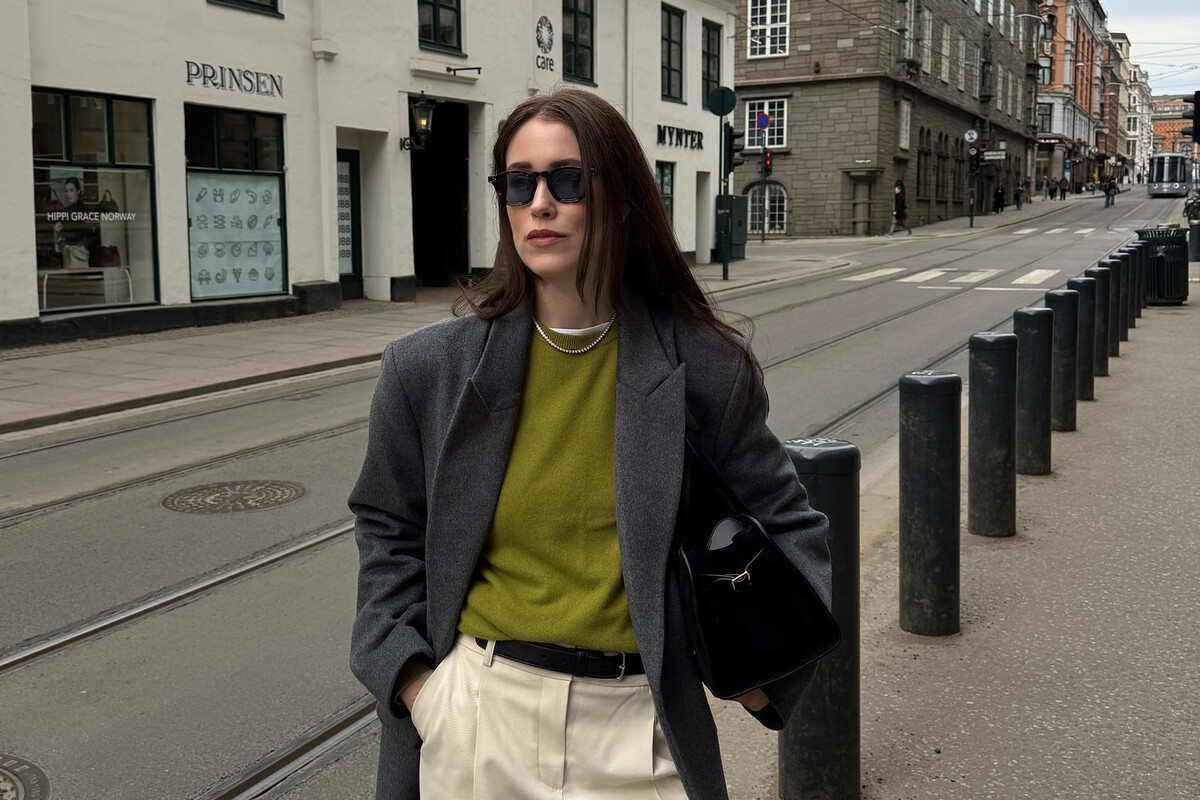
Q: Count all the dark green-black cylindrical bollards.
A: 12